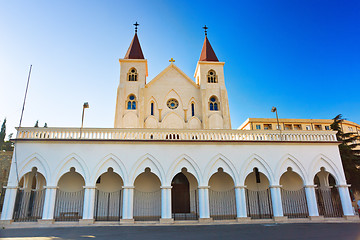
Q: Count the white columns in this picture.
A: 10